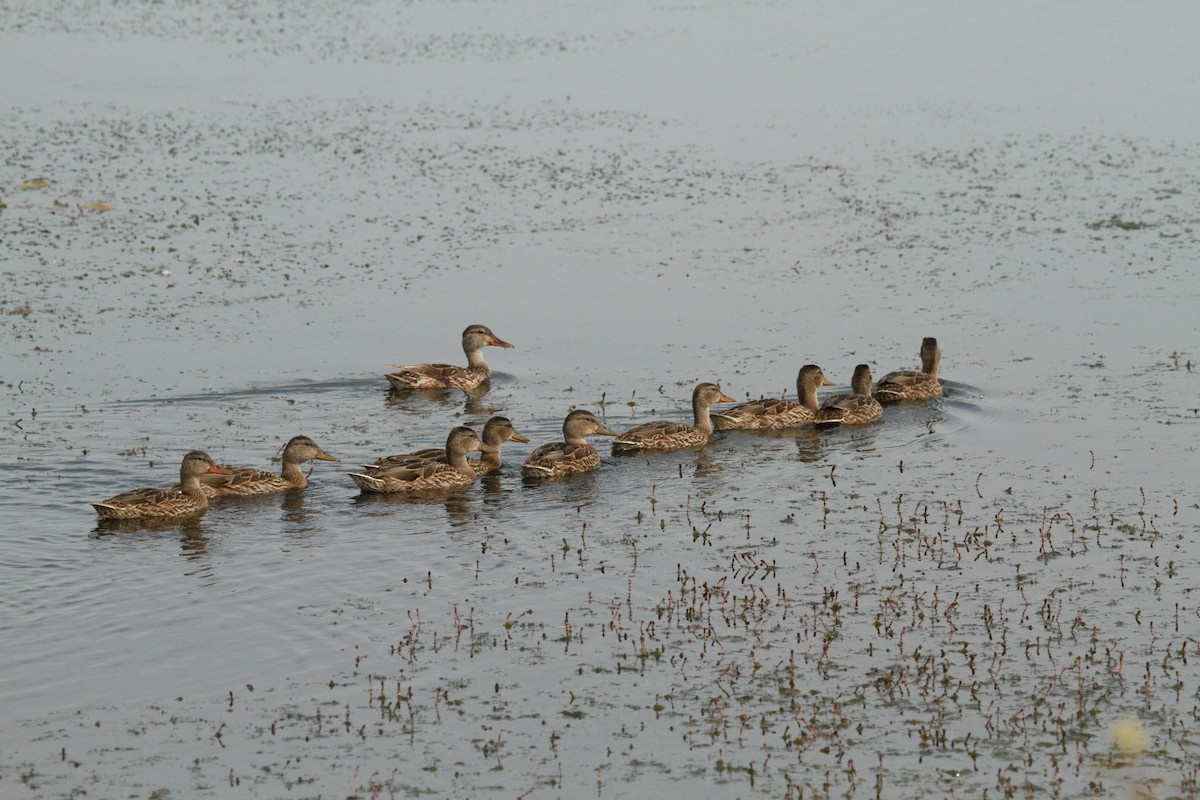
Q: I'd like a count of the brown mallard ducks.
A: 10